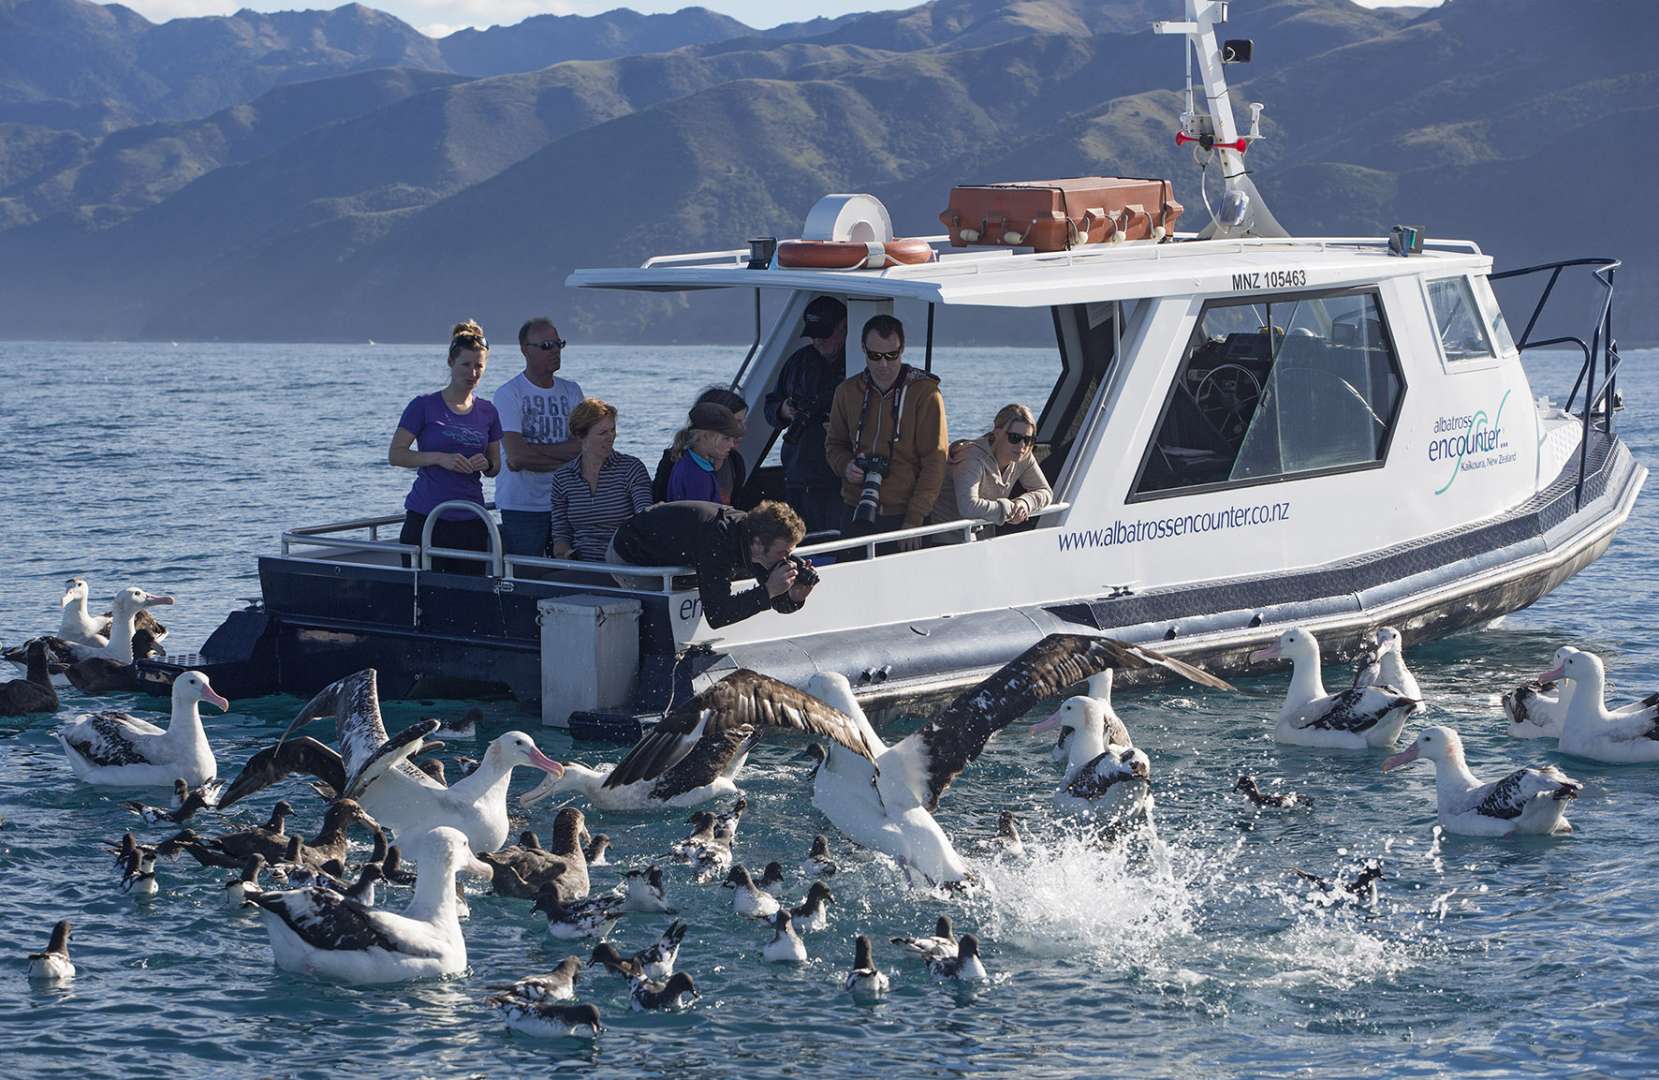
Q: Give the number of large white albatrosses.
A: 14